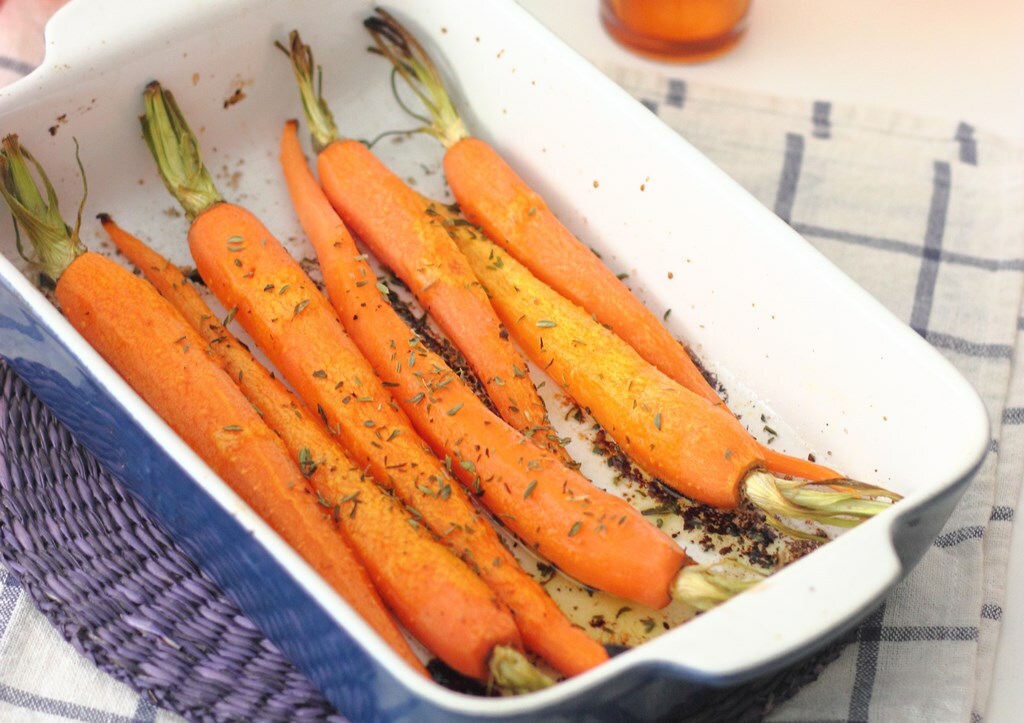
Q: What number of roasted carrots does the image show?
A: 7